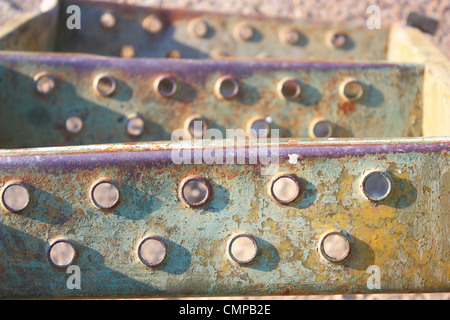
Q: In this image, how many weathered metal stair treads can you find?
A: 3